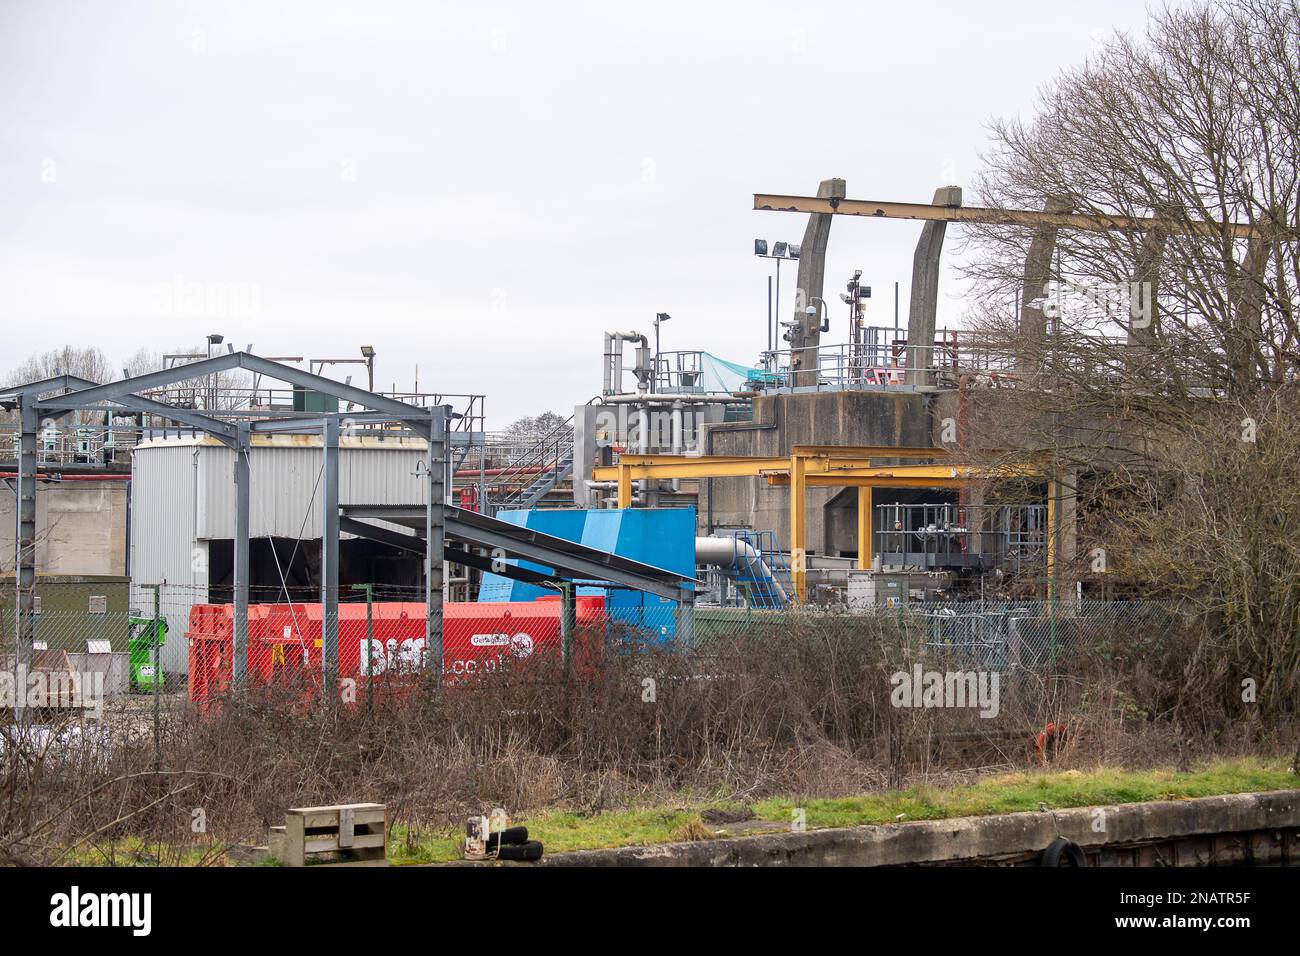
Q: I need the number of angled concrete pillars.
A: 5